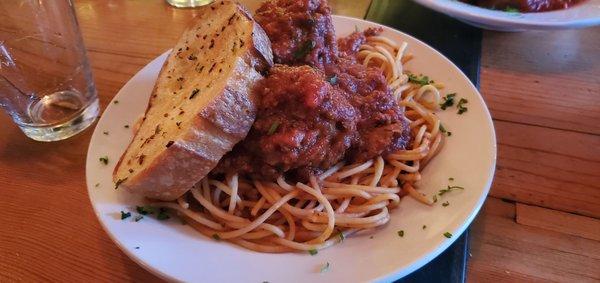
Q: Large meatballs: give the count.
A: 3